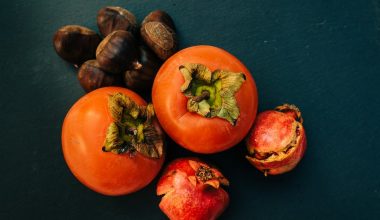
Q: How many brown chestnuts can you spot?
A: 6